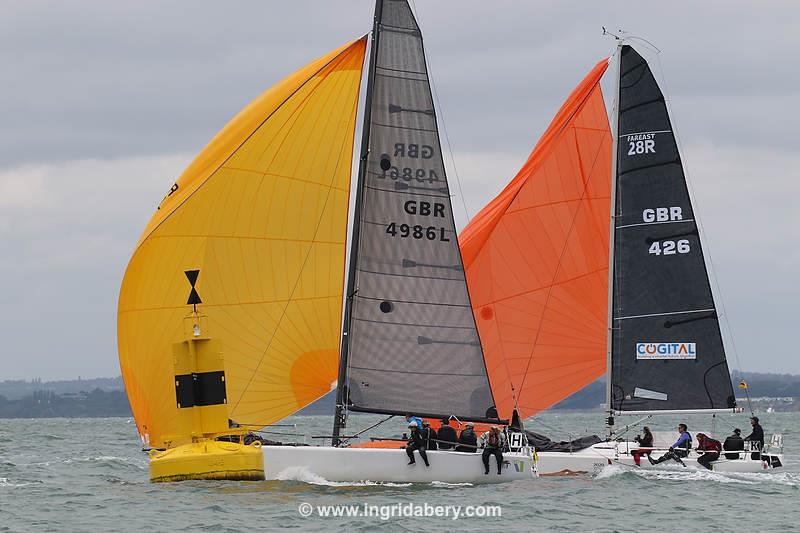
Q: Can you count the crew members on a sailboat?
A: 11